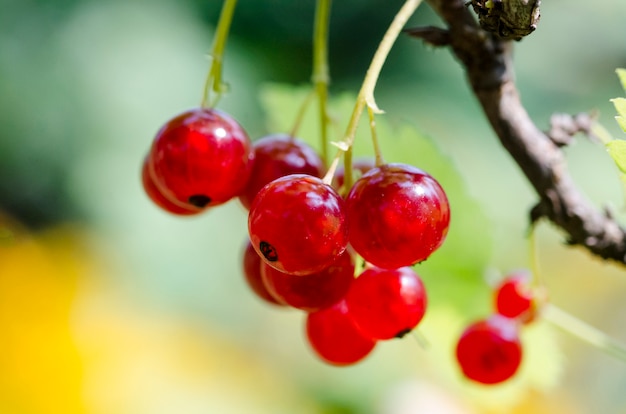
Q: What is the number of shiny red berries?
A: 12